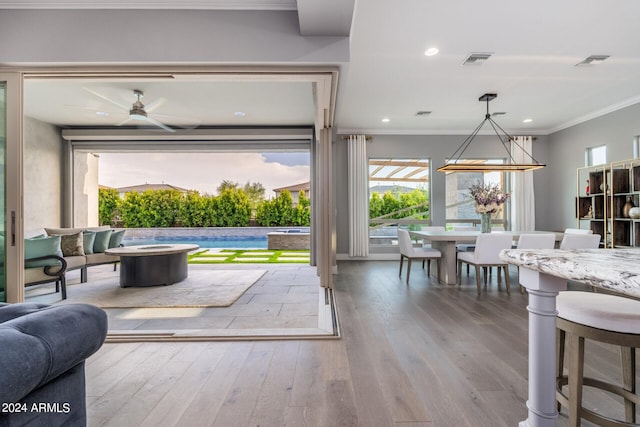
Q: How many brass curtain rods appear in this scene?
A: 2